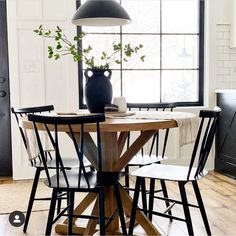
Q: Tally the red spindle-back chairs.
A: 0